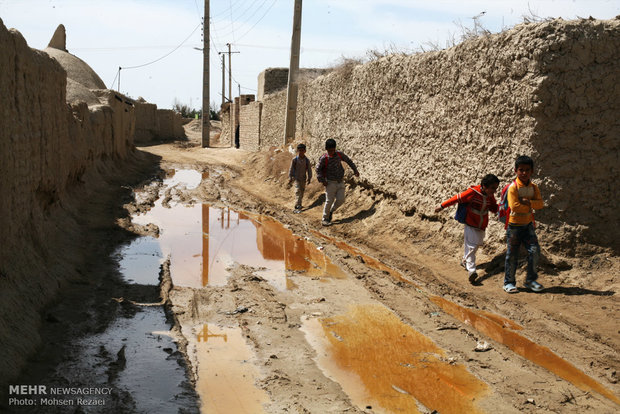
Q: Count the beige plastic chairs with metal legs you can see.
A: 0